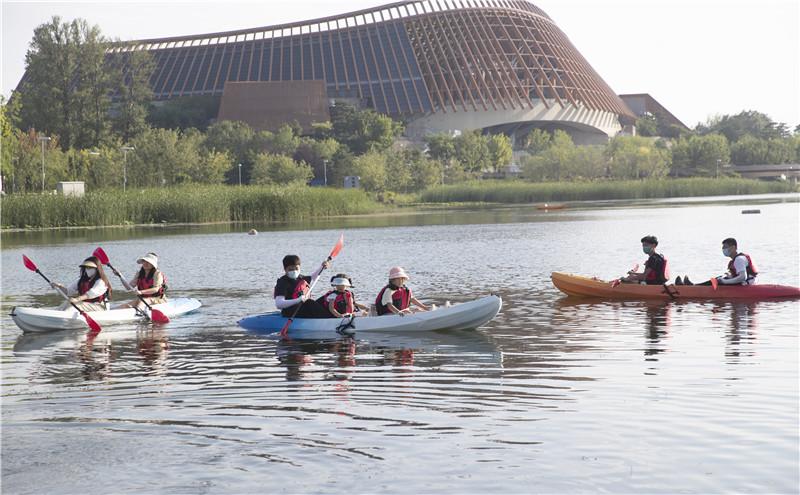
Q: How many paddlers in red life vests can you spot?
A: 7